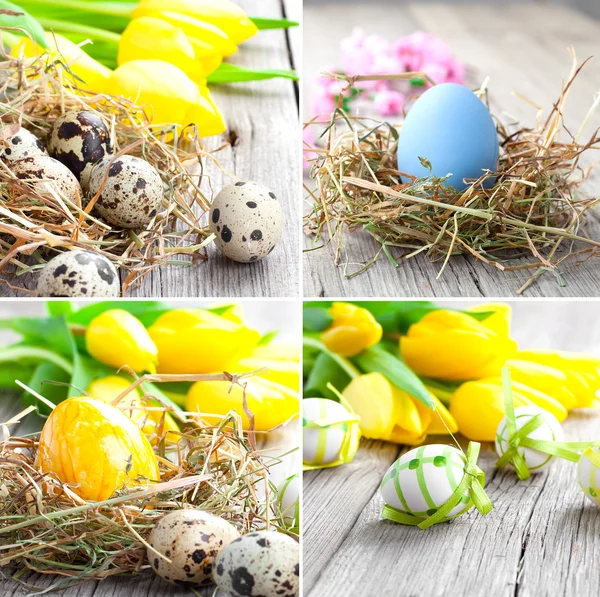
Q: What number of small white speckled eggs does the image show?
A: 8